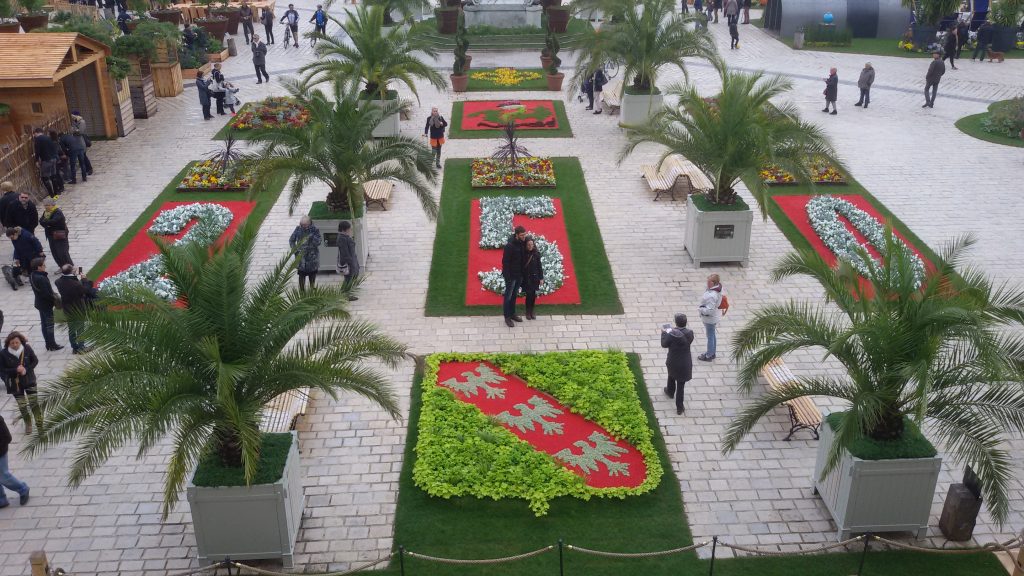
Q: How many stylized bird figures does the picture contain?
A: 3